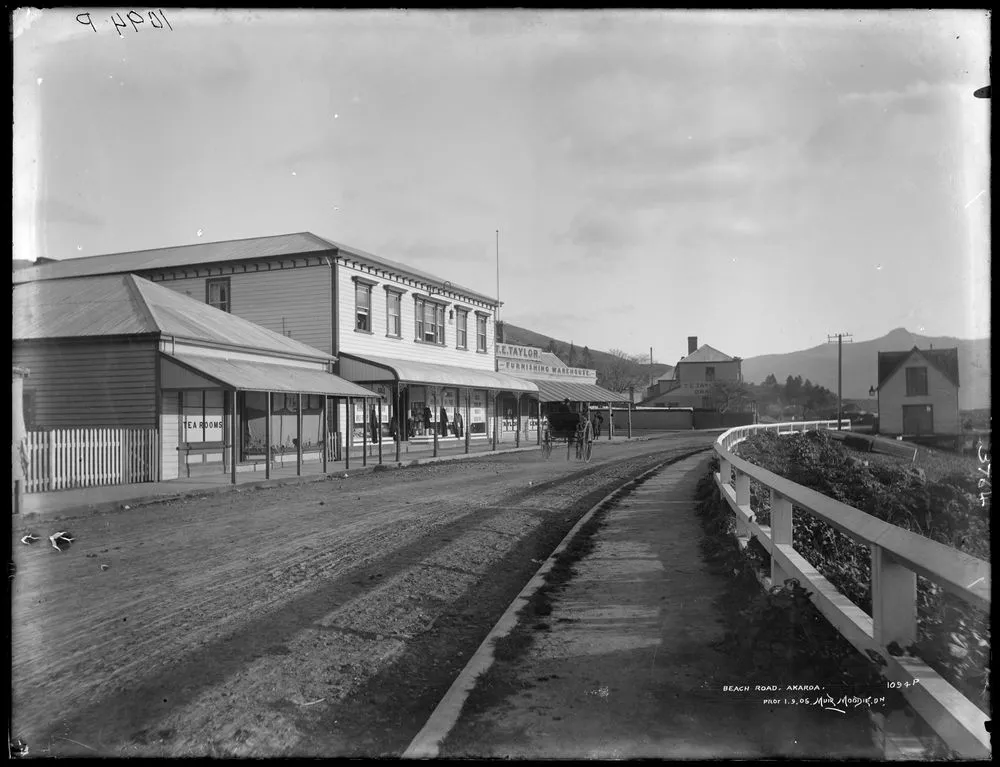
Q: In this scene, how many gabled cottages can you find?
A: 1